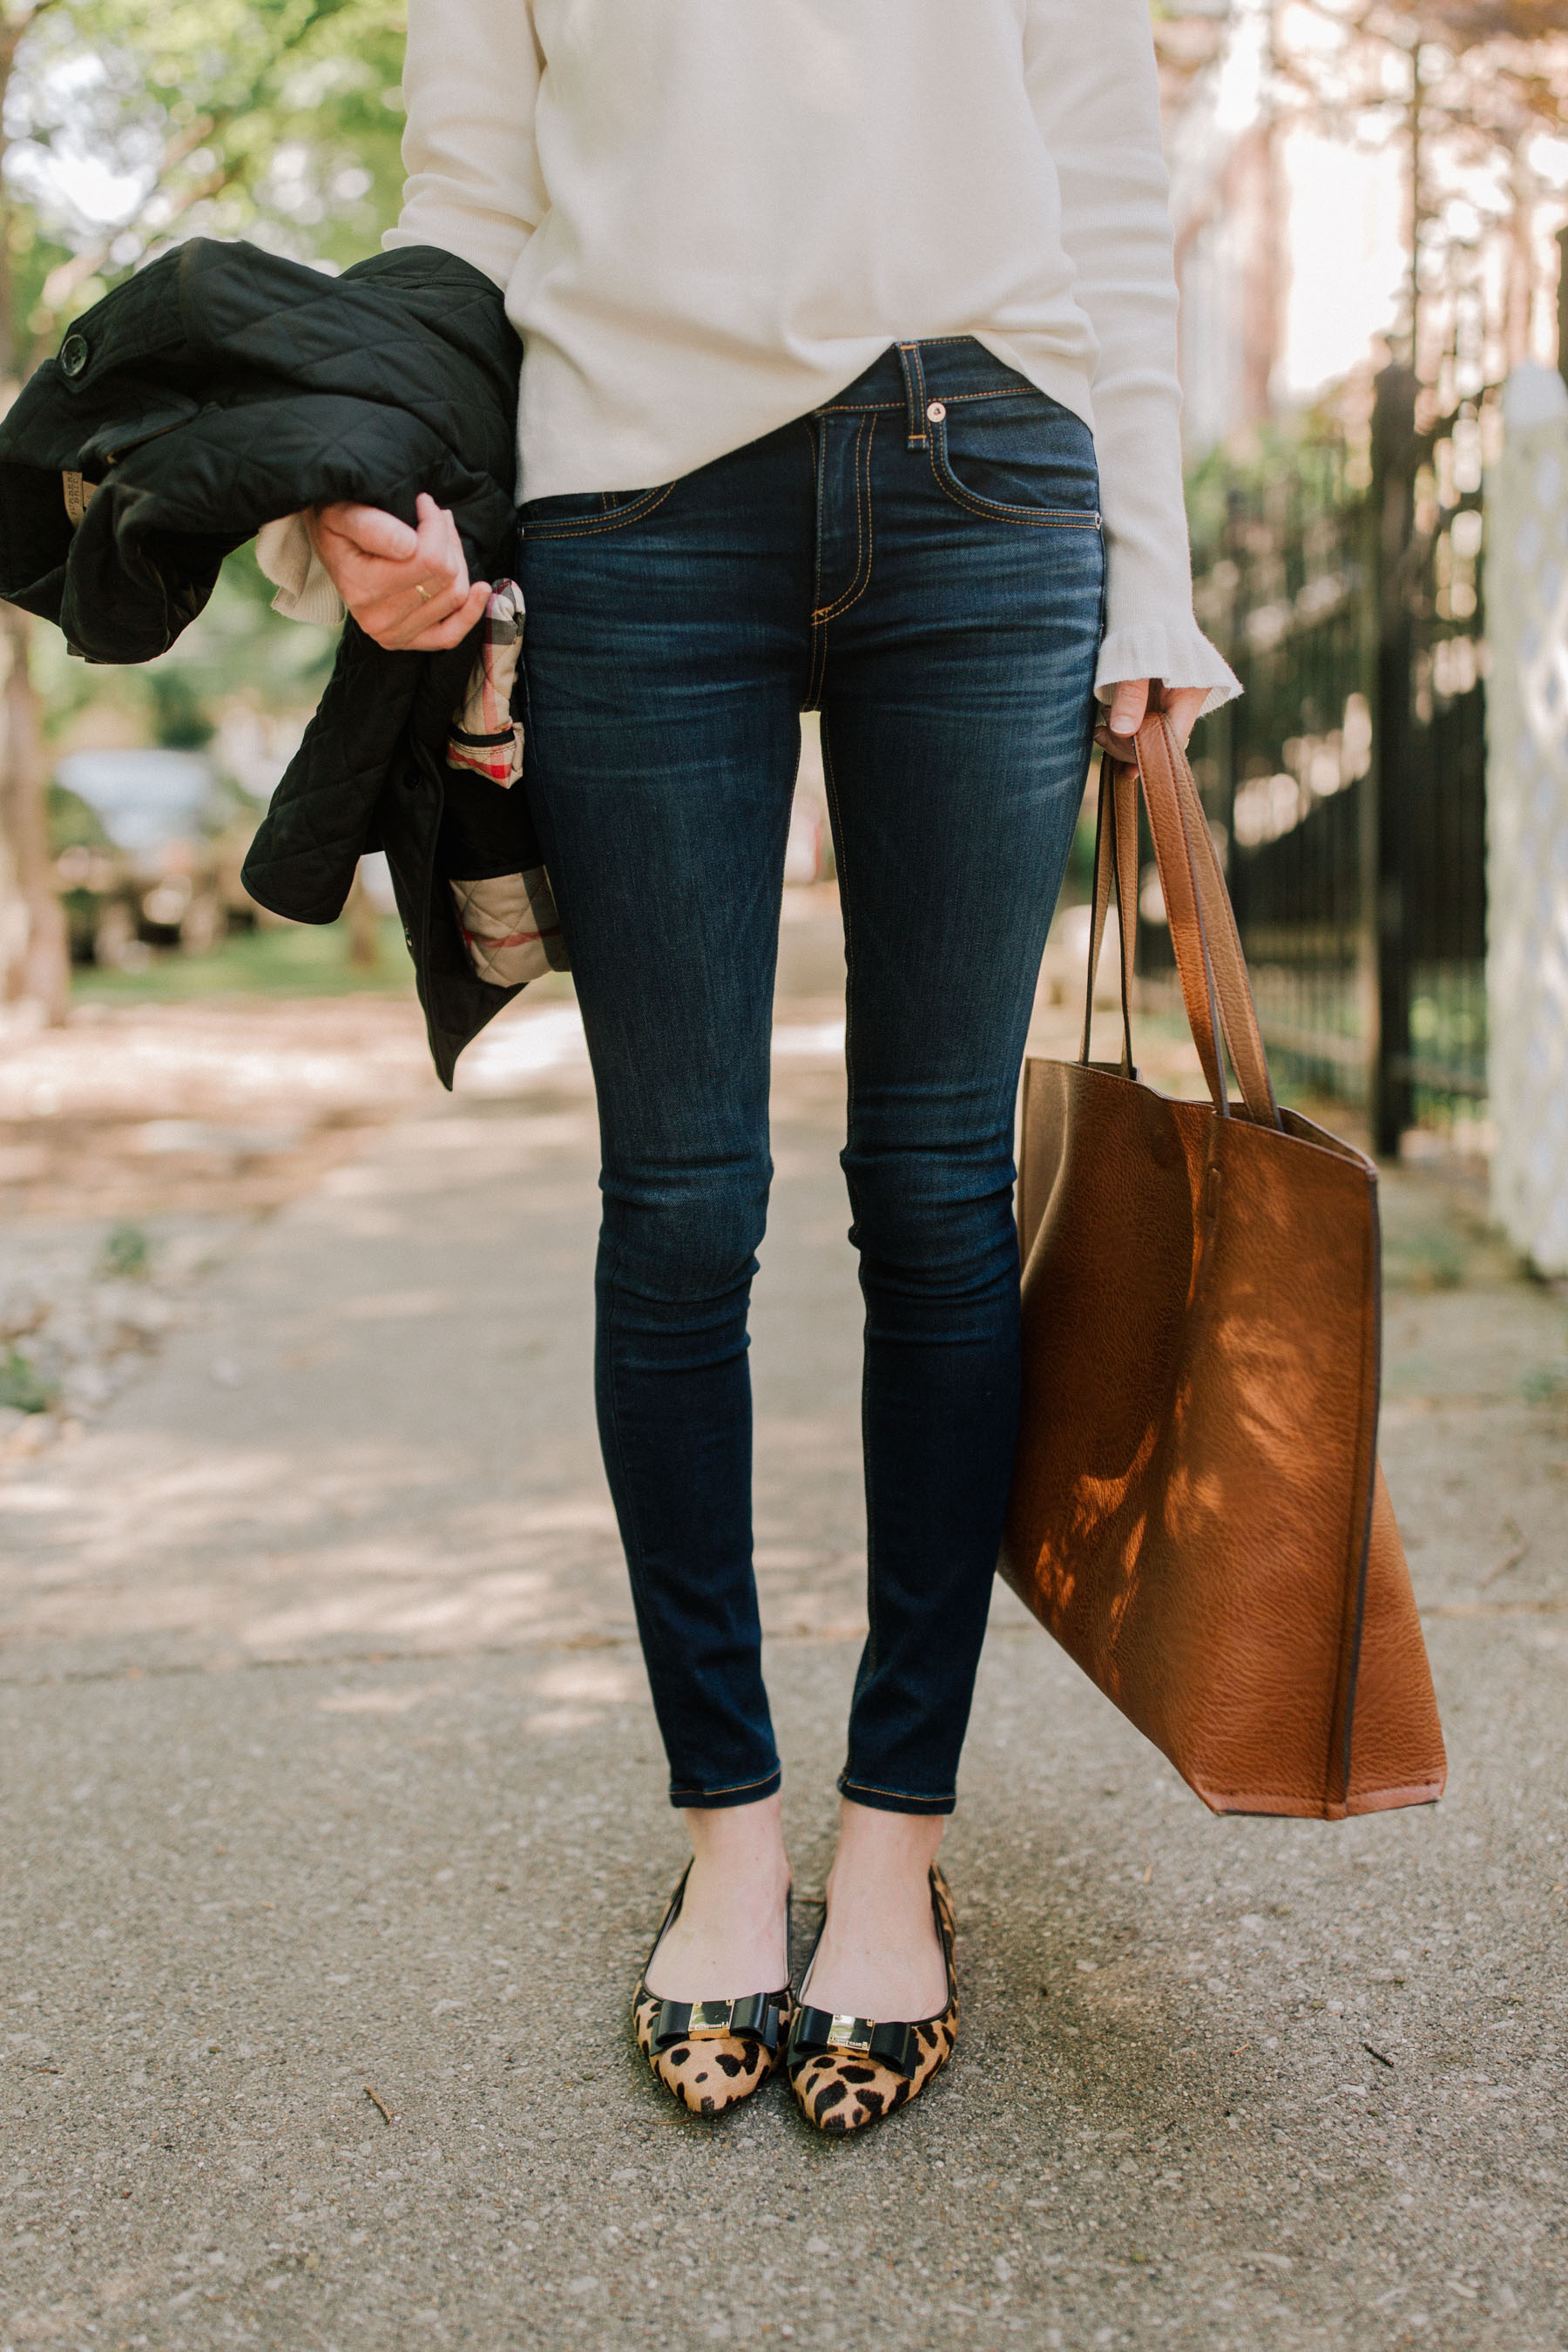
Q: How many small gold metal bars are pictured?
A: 2